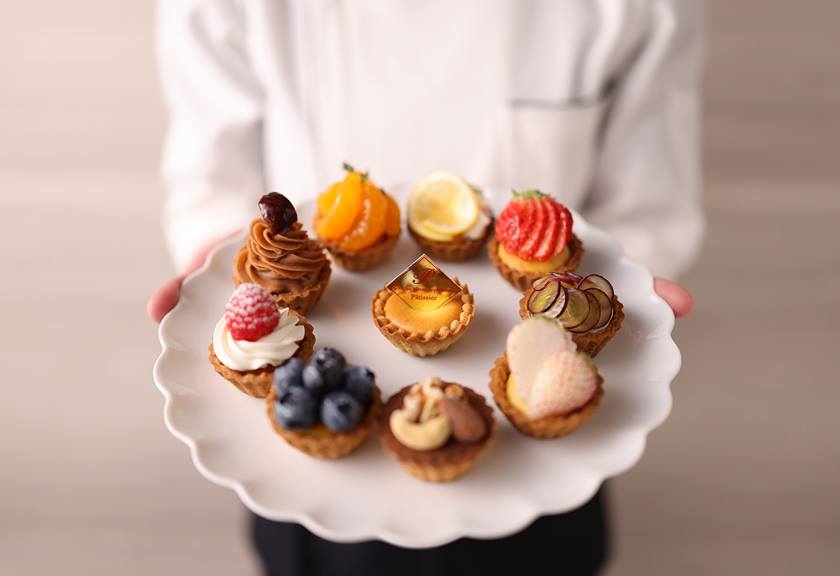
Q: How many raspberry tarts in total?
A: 1